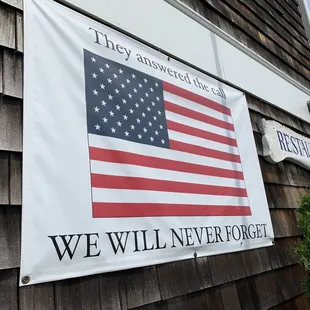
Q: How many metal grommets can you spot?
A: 5